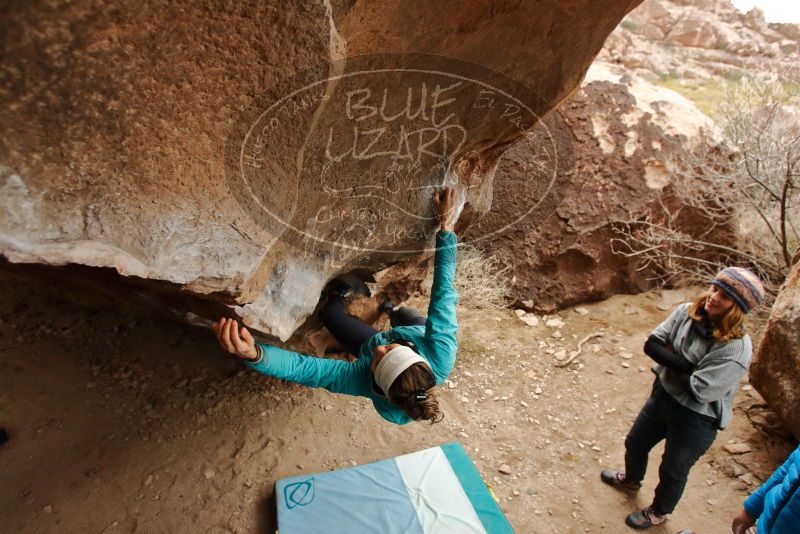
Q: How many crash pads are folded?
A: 0